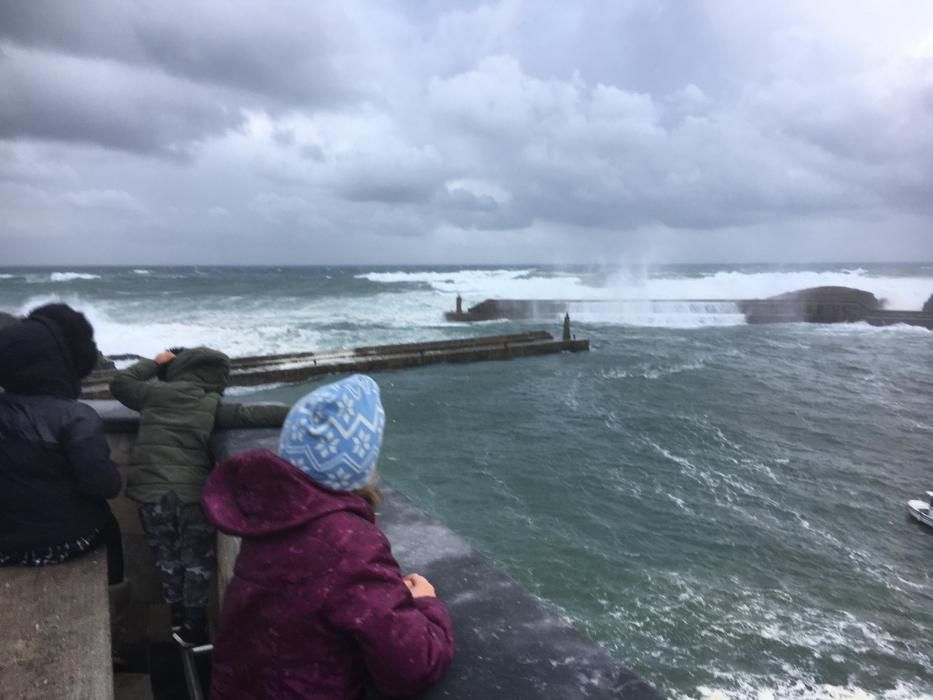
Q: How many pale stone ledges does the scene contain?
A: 1